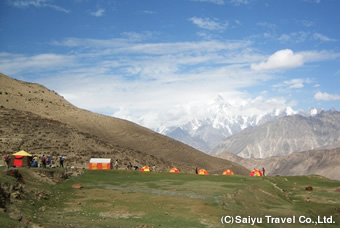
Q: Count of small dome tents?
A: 5